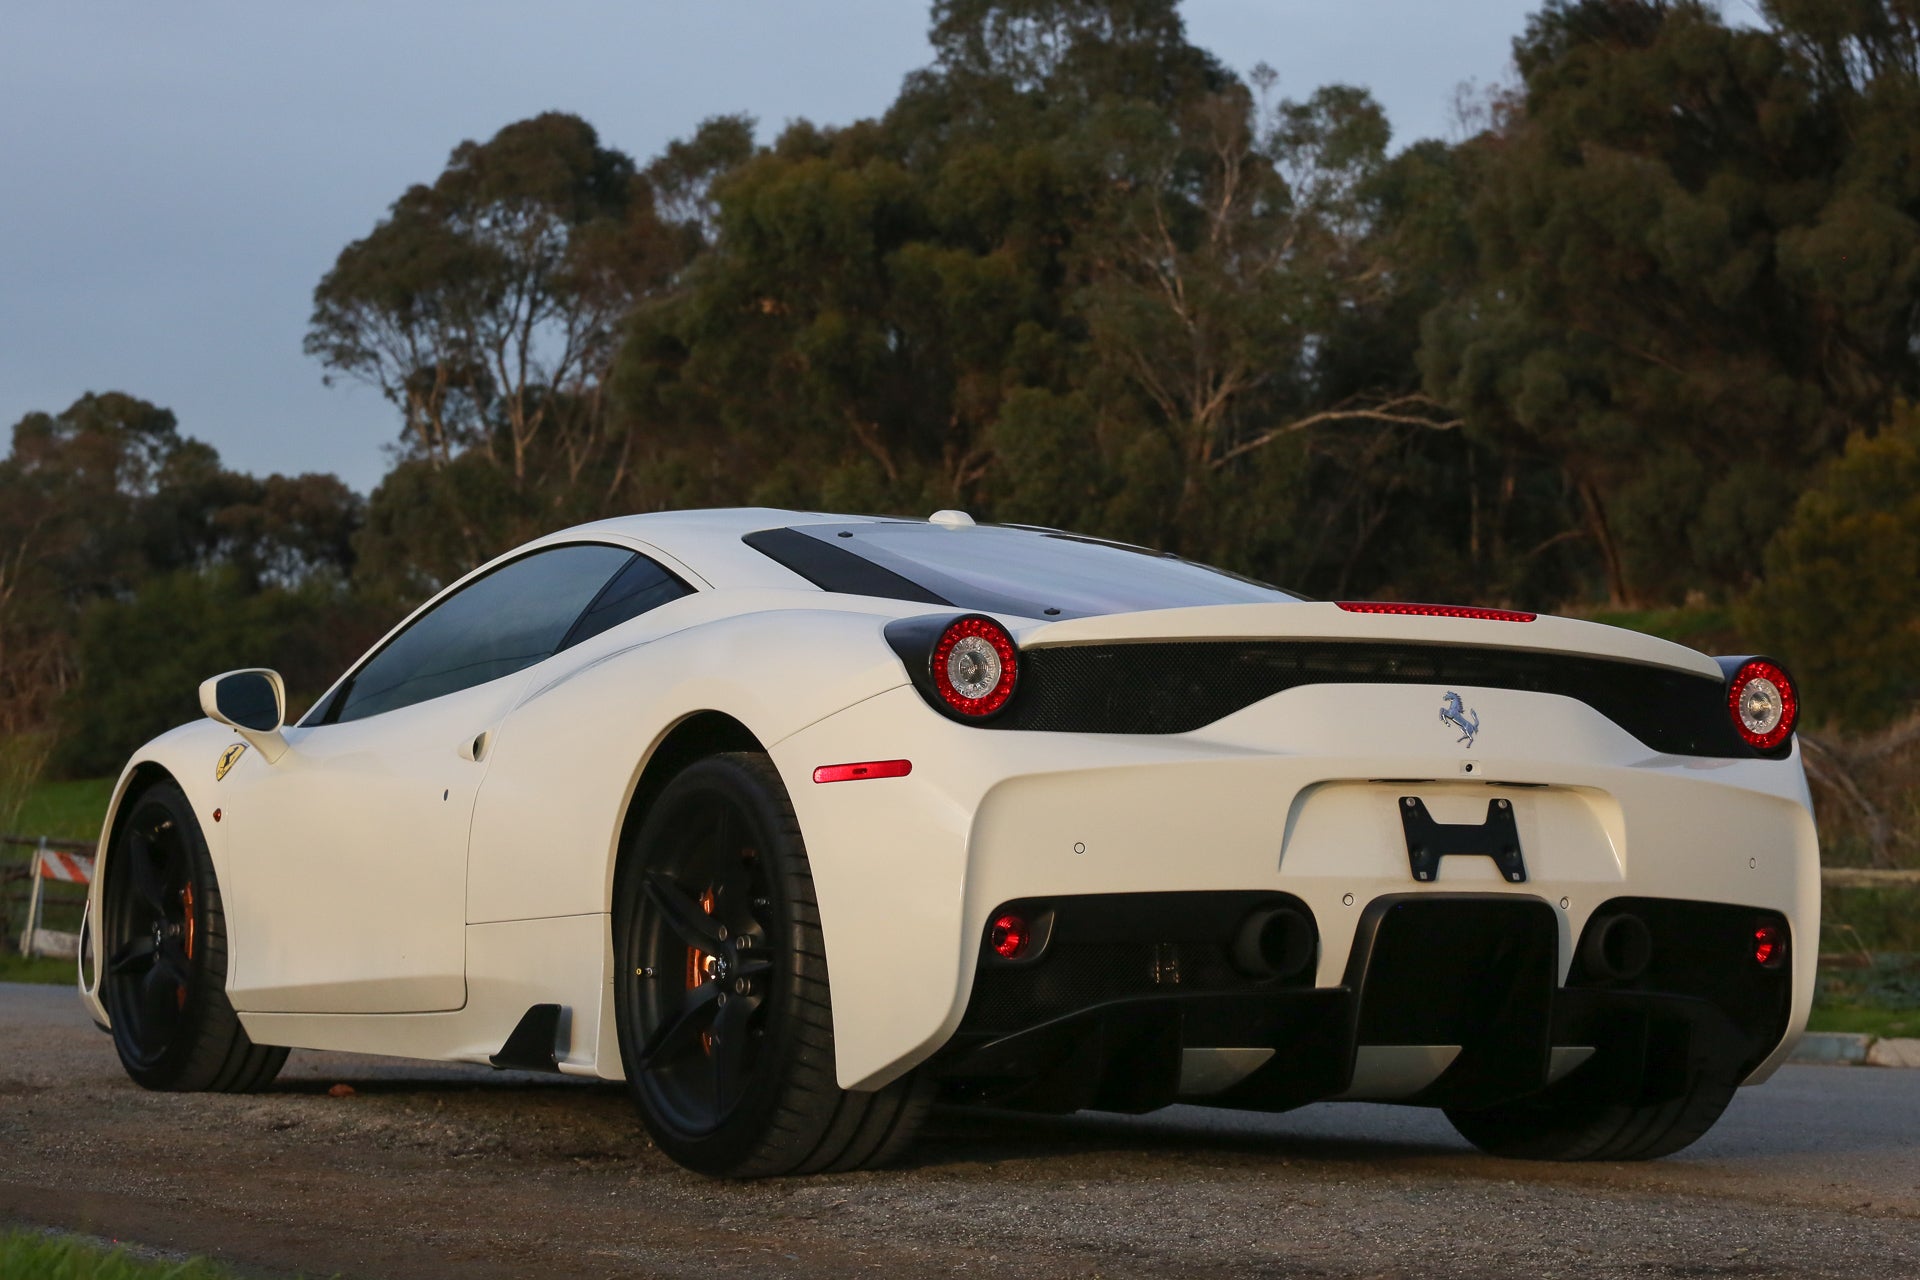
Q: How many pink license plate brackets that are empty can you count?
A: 0